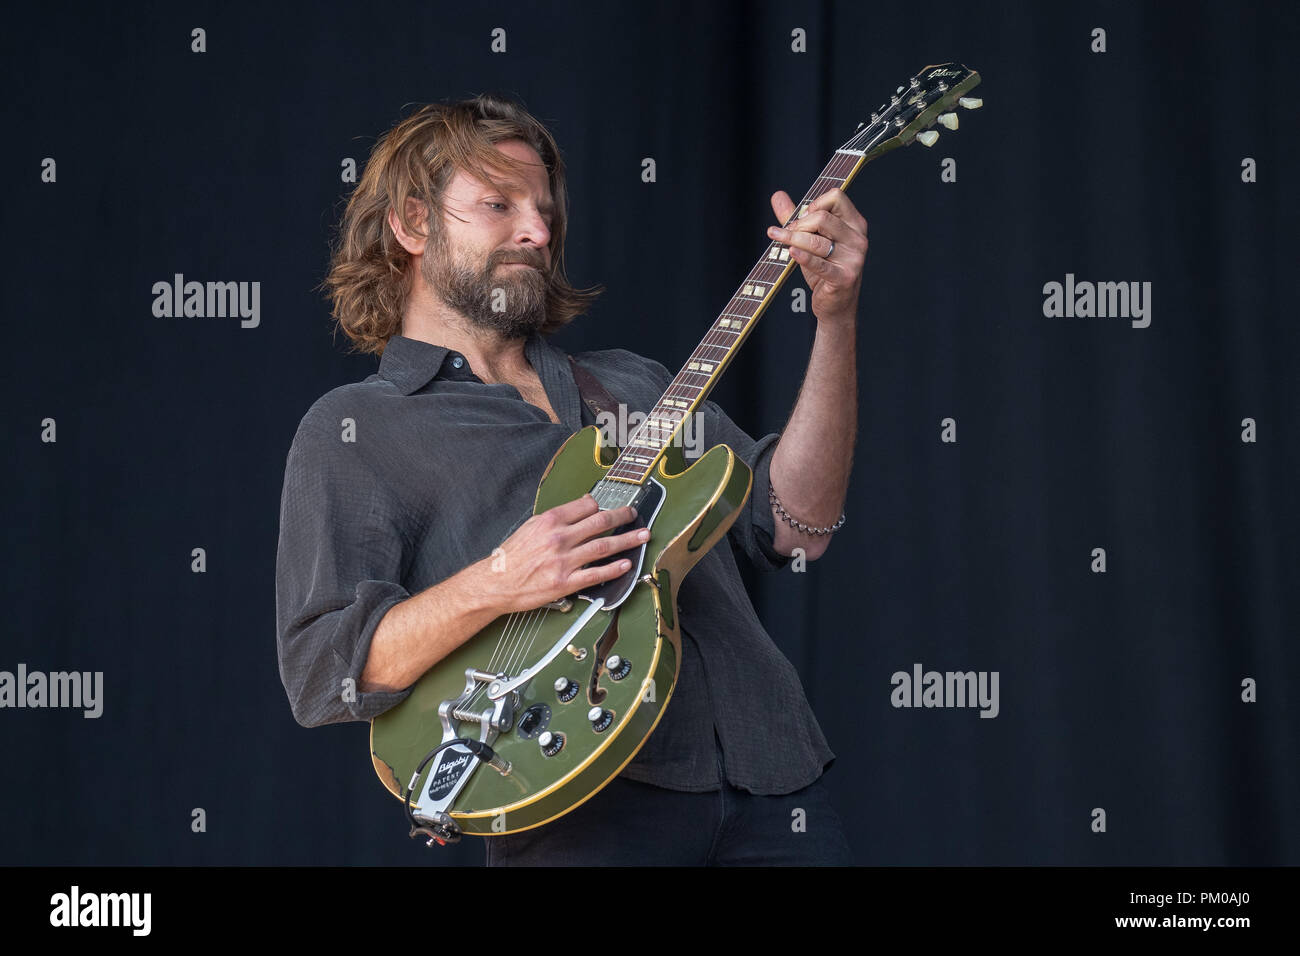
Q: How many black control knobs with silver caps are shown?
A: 4